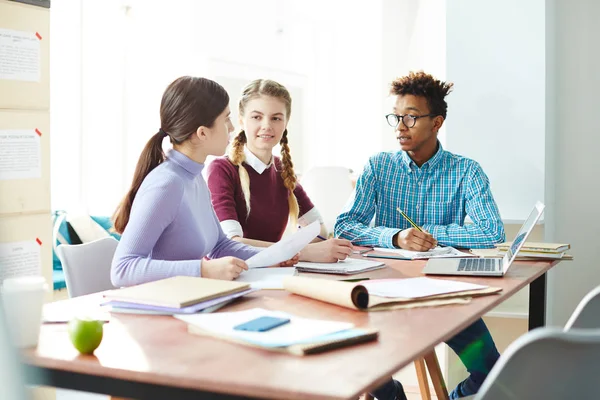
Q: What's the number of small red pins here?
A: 3